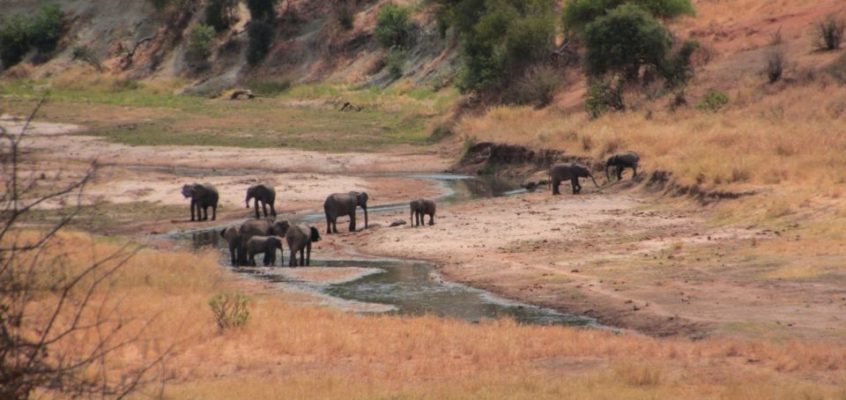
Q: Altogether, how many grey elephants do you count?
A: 10